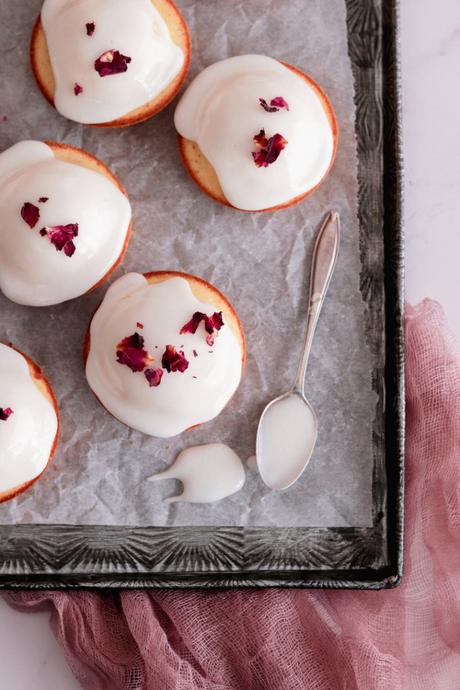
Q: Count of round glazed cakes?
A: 5